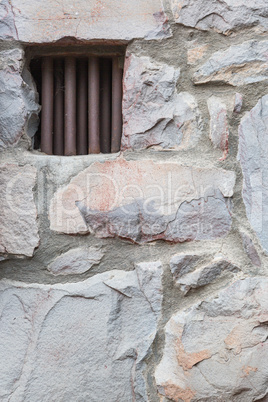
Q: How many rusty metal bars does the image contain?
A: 7